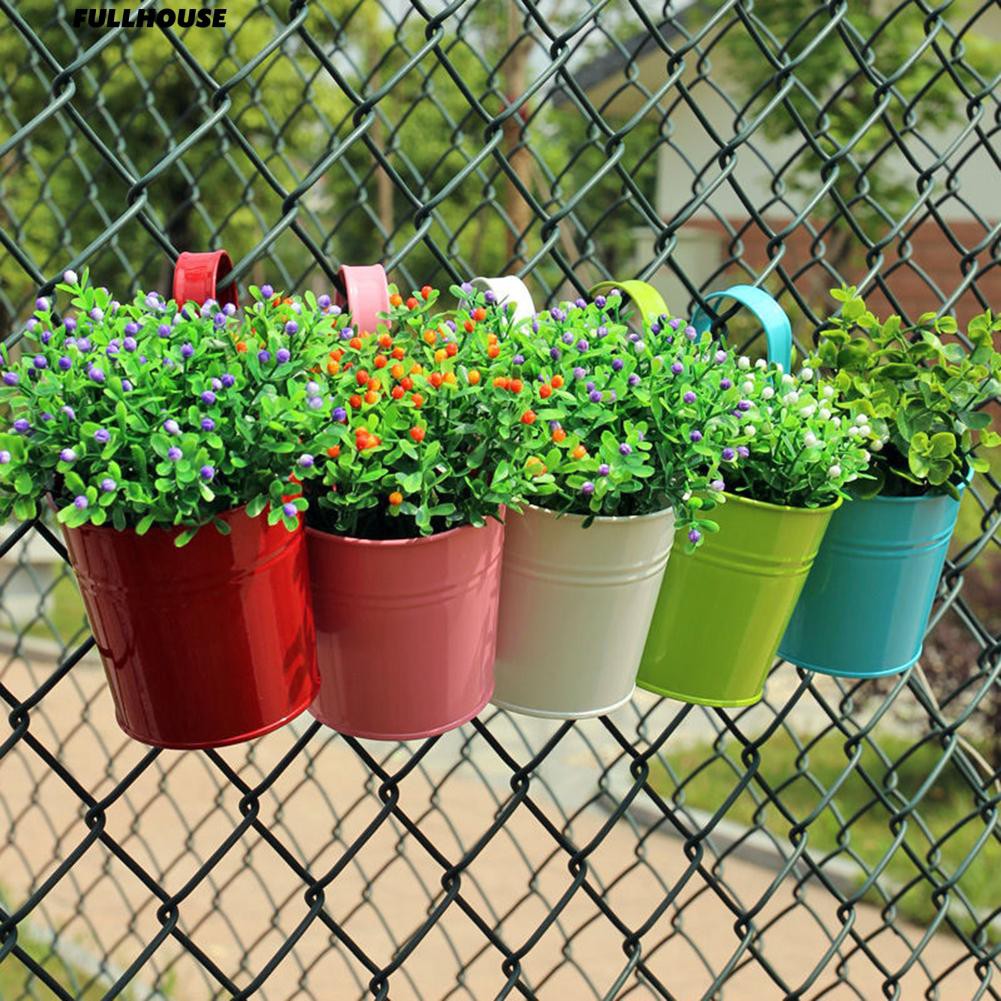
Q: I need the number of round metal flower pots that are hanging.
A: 5